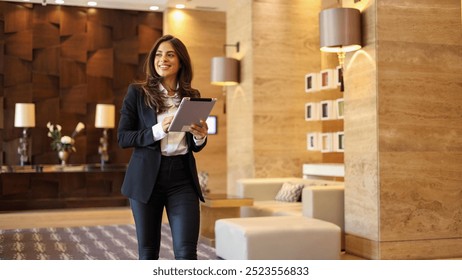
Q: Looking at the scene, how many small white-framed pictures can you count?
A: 9